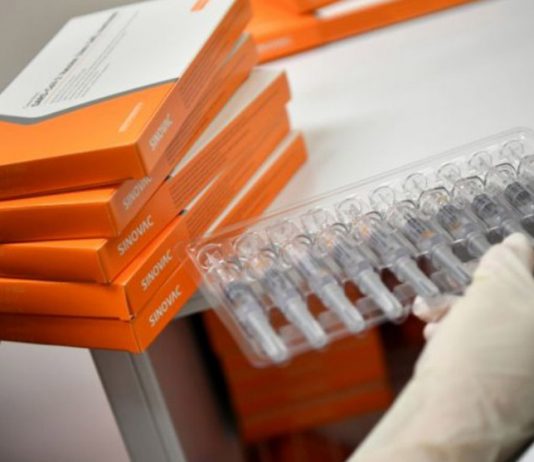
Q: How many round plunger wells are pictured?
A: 10